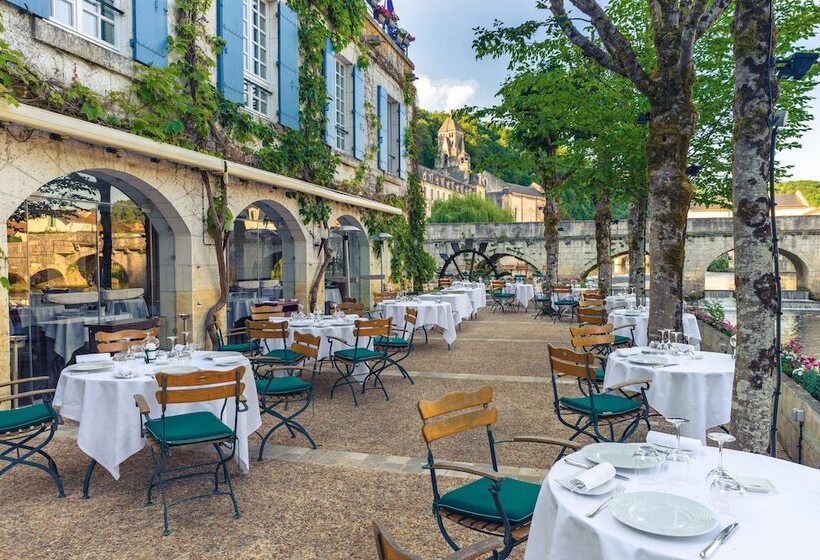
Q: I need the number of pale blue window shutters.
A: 8